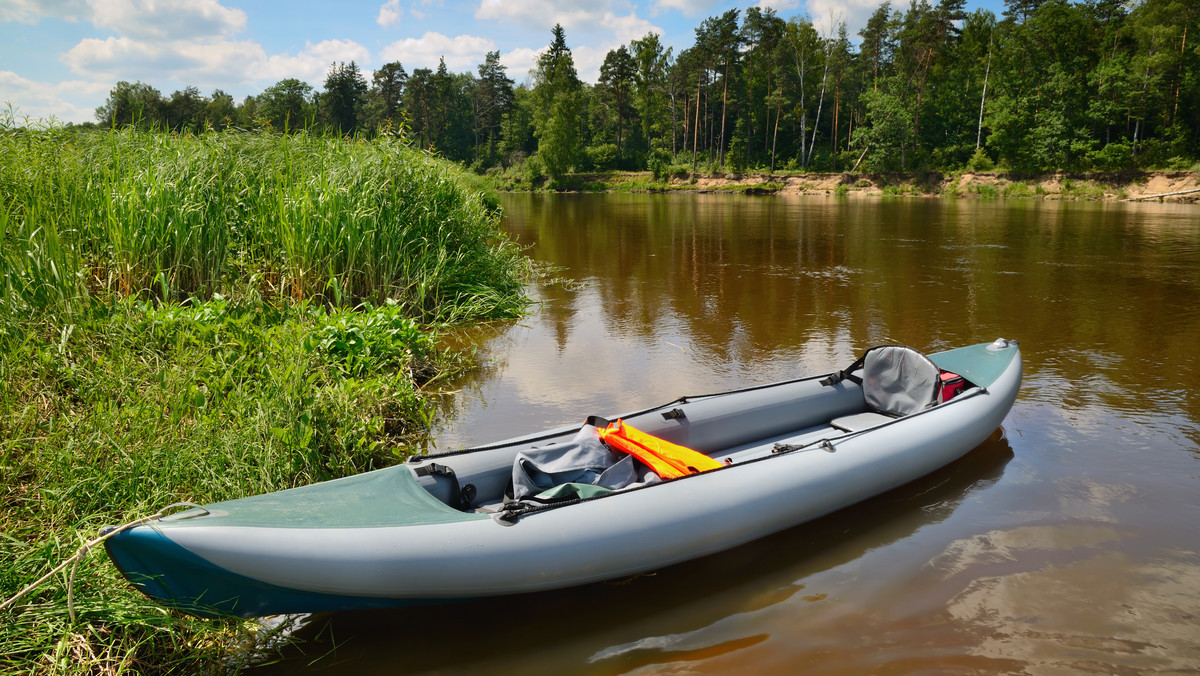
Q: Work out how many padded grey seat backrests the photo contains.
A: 1